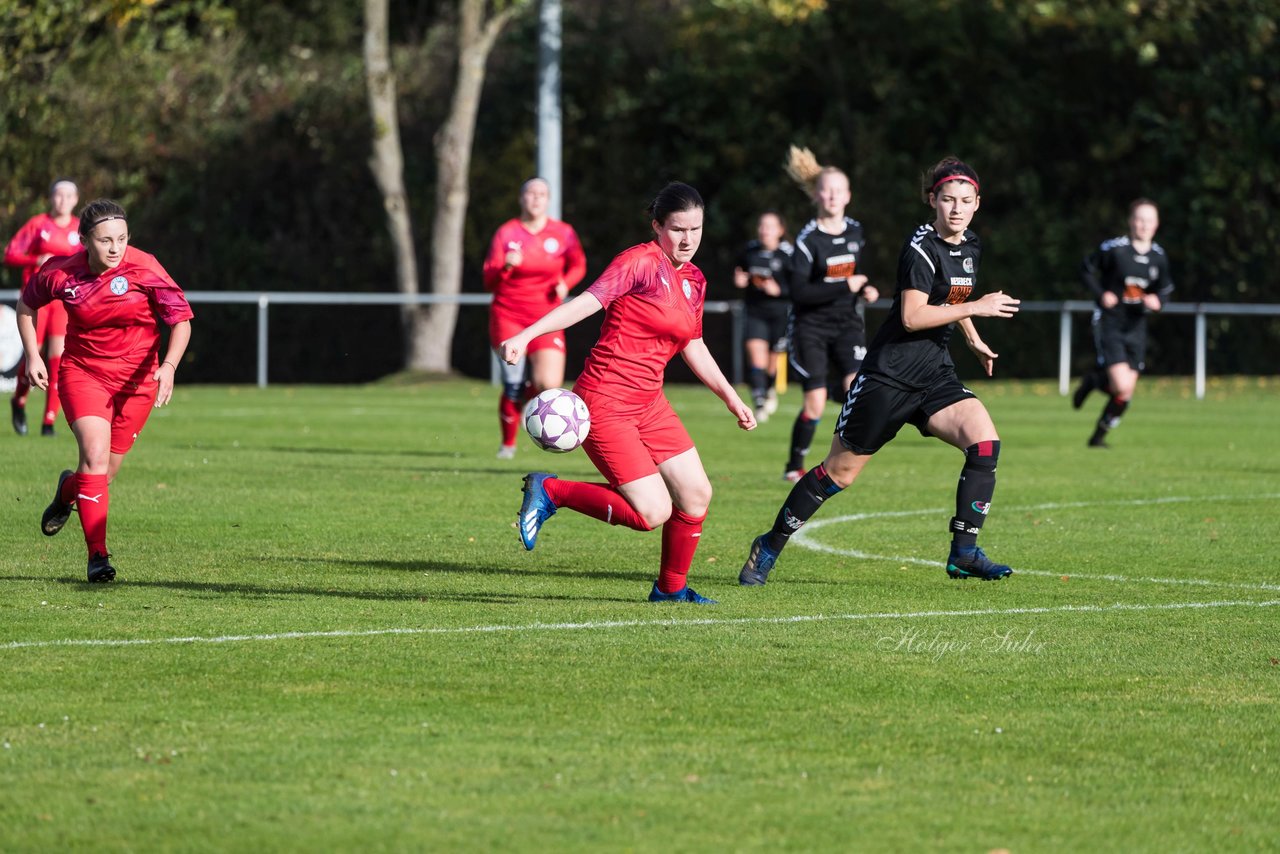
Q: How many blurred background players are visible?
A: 5